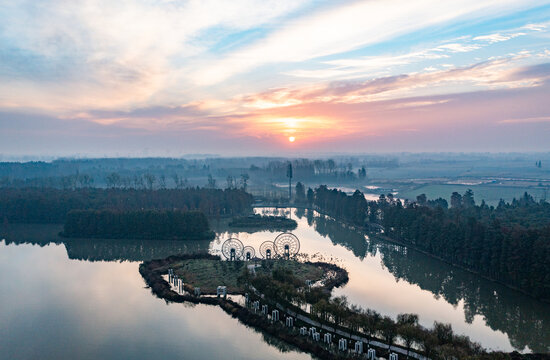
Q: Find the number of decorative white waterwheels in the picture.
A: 4